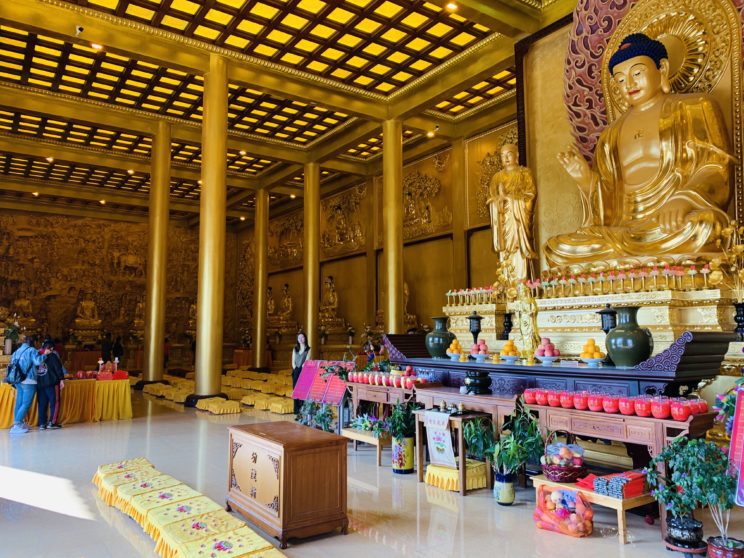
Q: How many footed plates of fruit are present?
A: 5